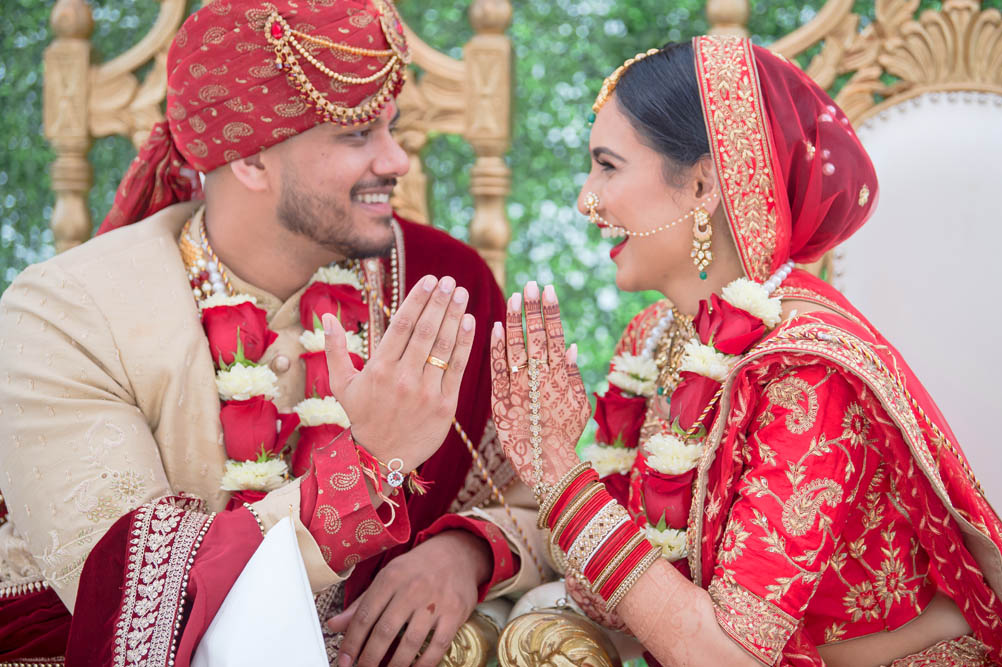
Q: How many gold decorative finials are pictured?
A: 3